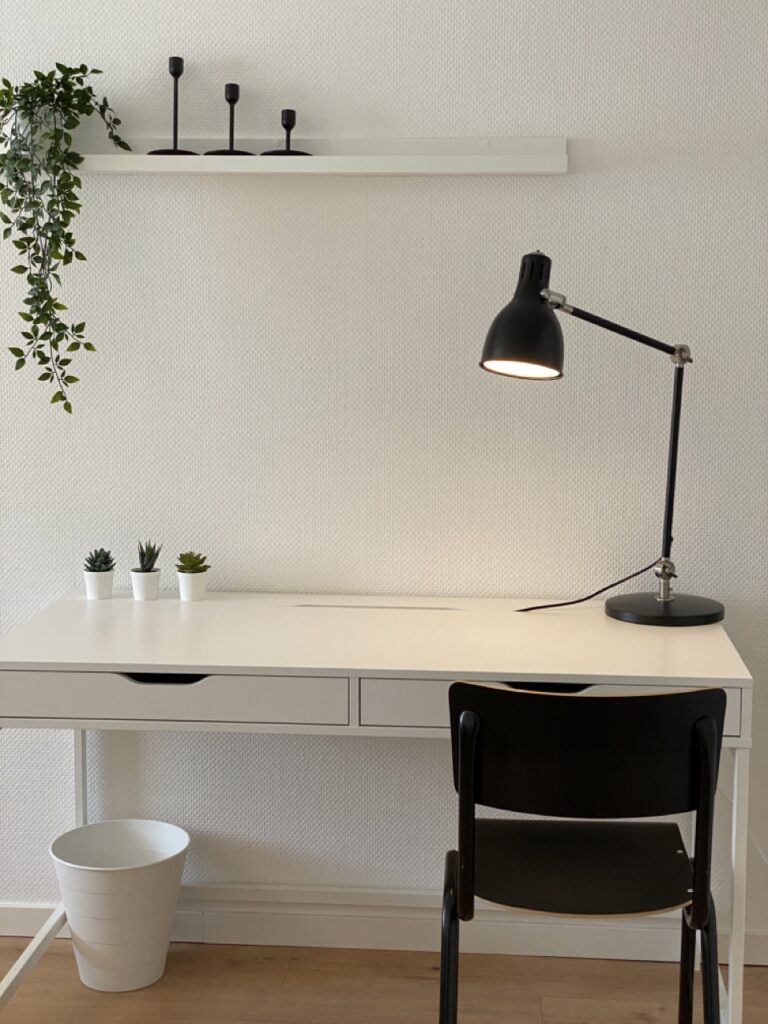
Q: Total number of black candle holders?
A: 3